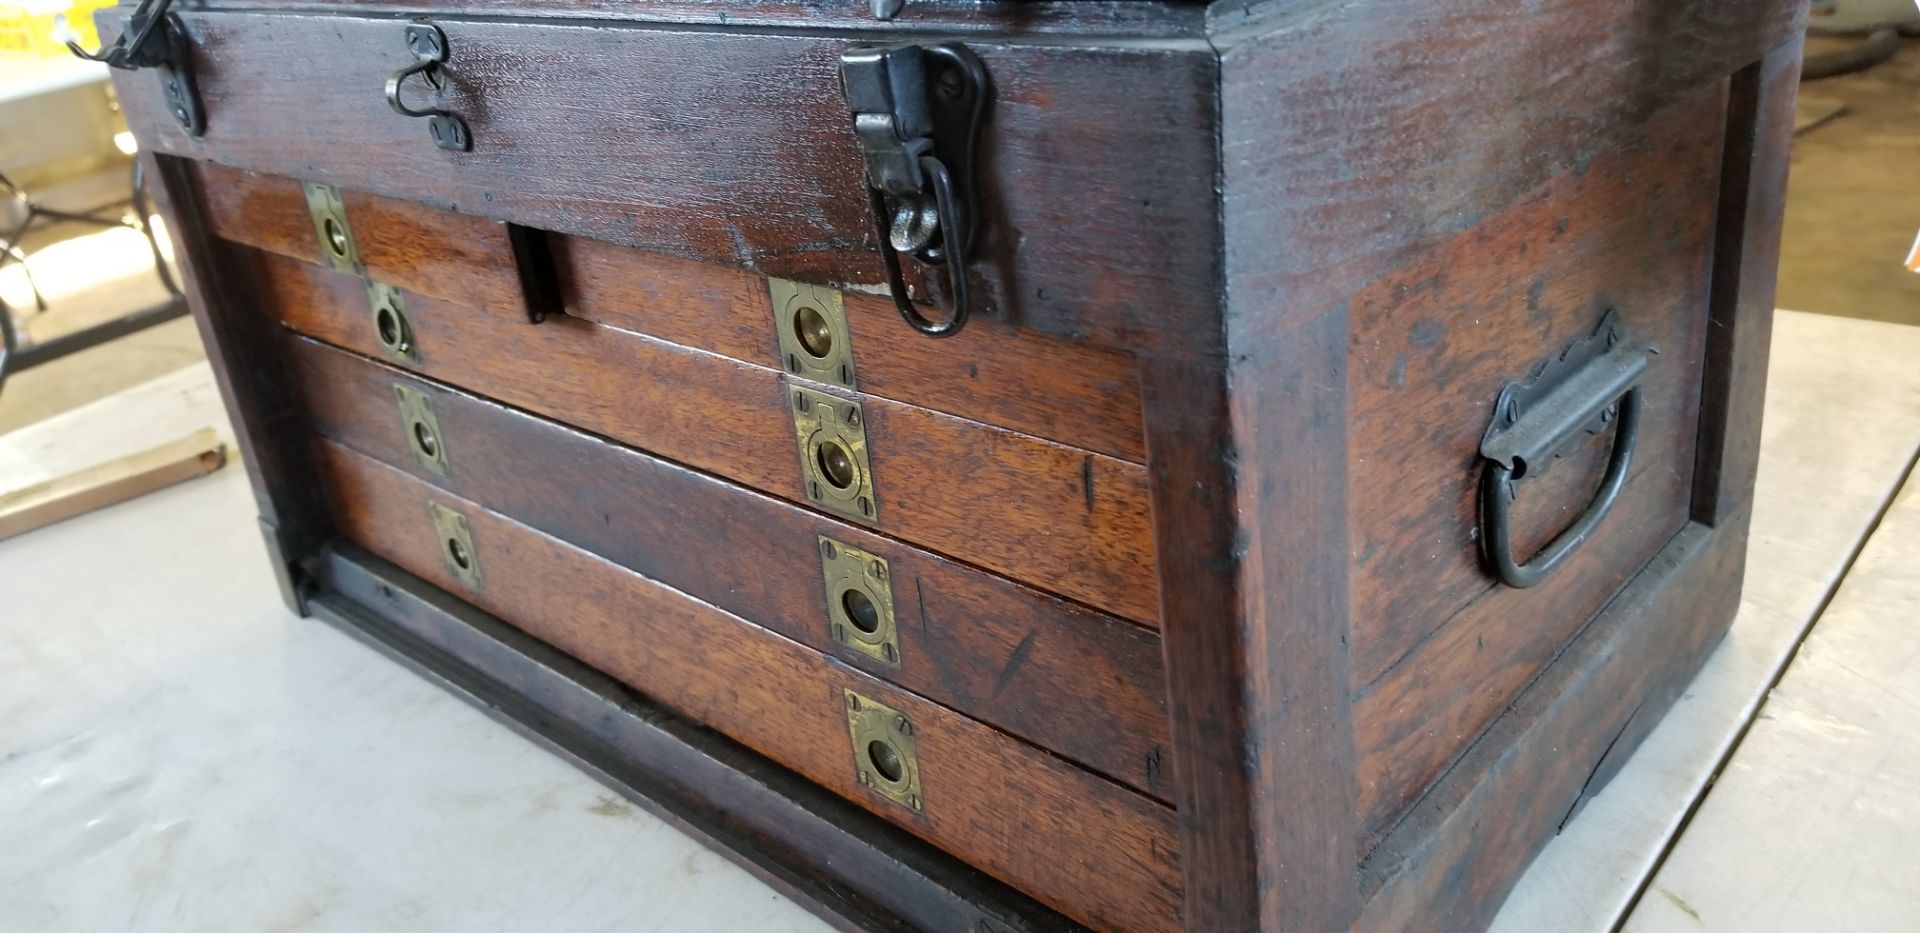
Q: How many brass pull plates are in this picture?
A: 8